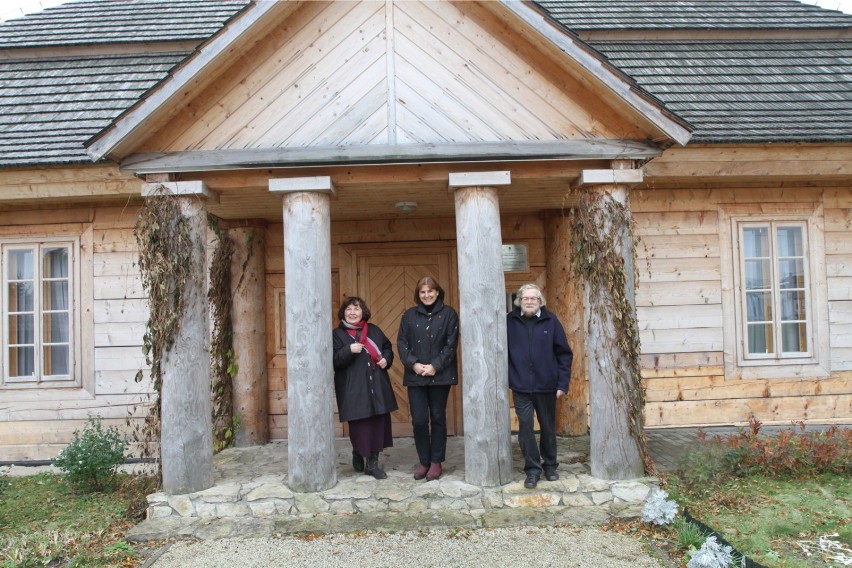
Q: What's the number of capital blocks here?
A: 4